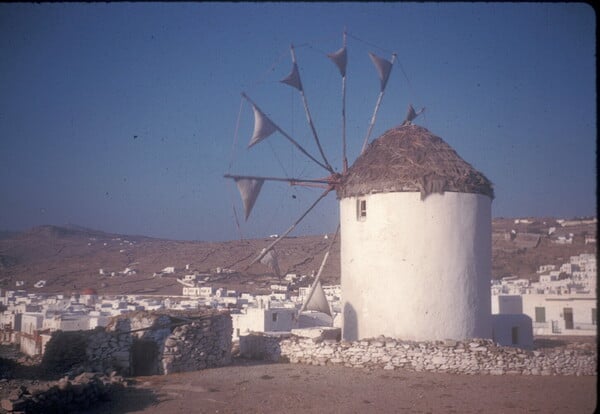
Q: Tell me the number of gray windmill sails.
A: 8